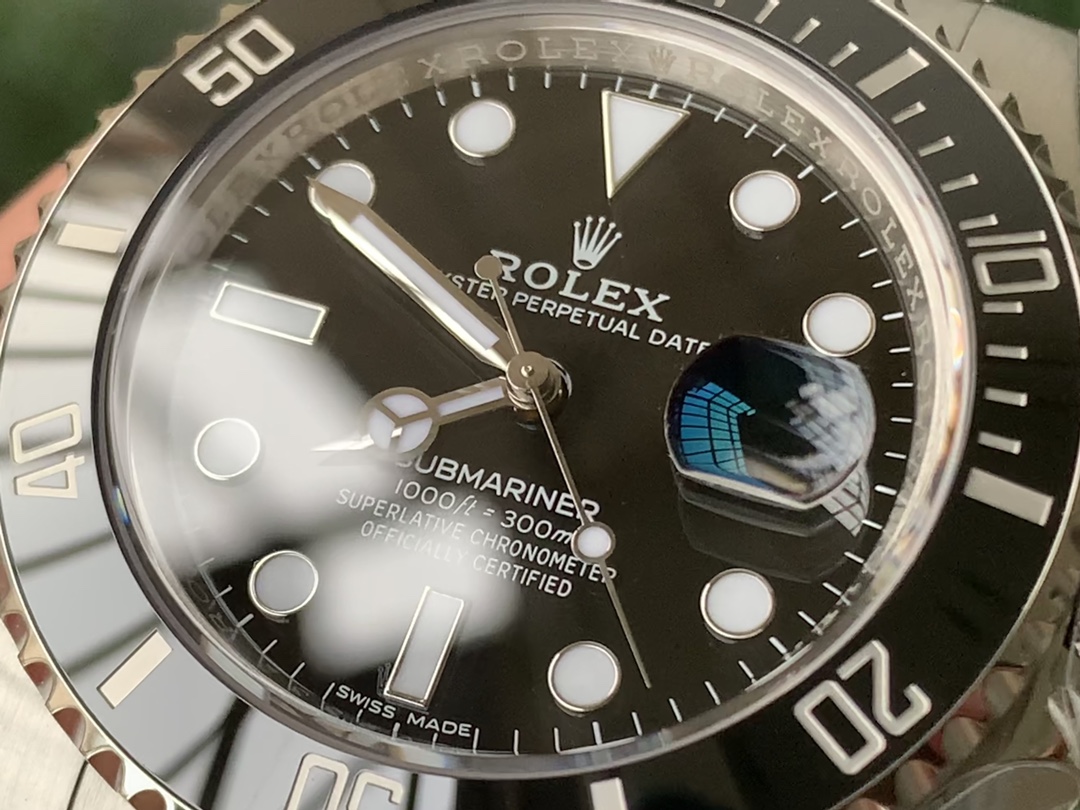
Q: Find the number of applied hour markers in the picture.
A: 11